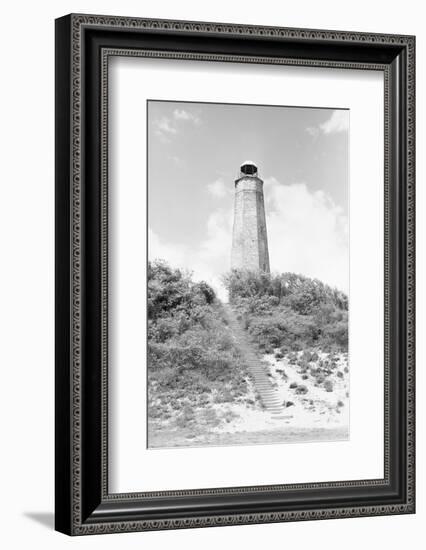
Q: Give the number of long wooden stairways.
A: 1